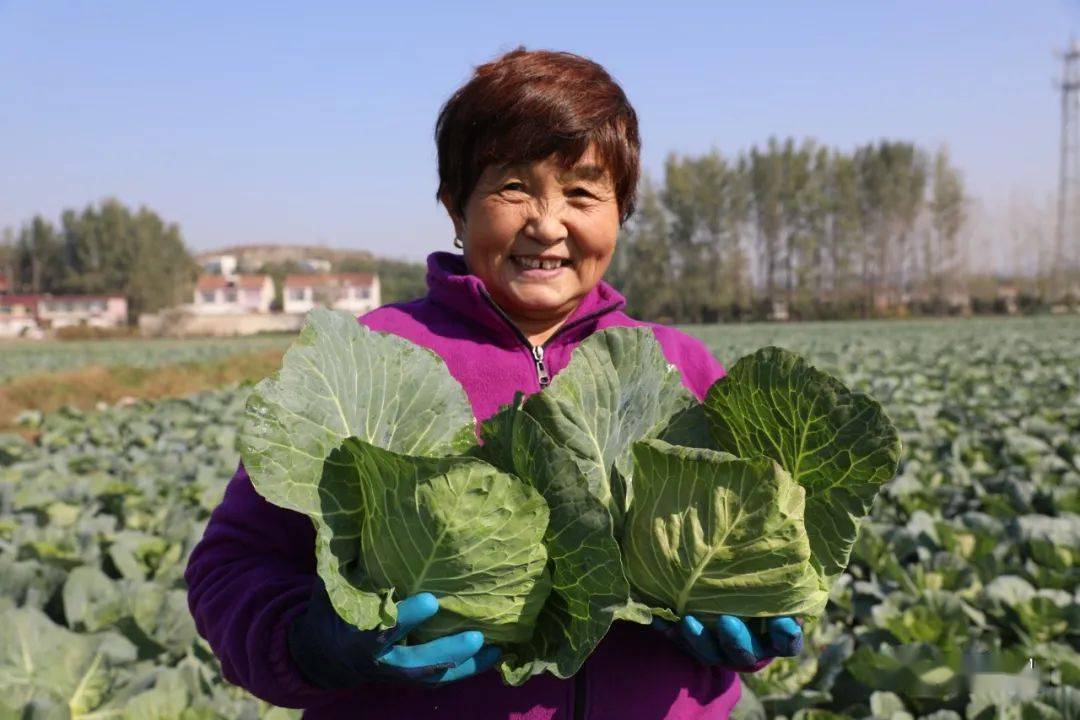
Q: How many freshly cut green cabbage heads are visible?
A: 2